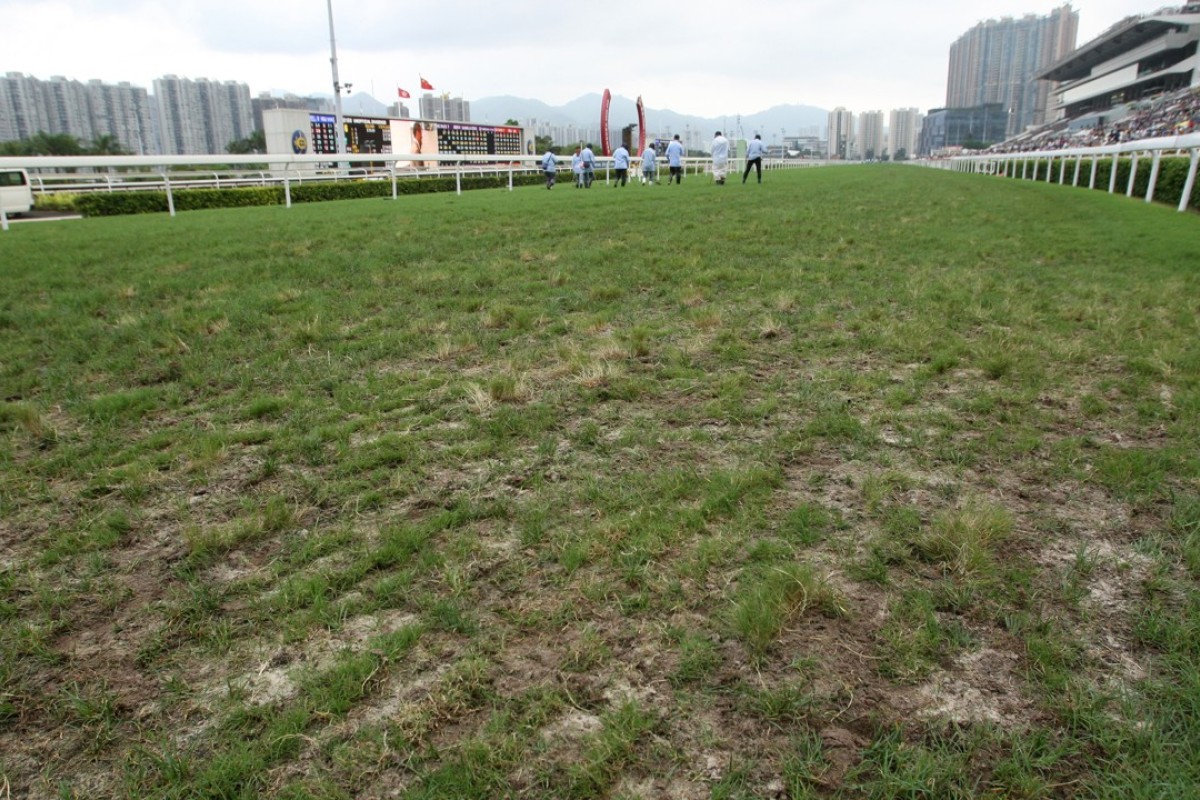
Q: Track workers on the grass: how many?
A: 8